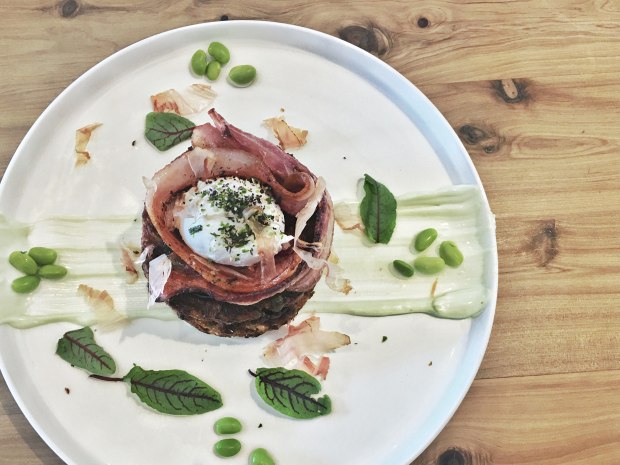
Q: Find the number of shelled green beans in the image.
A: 15